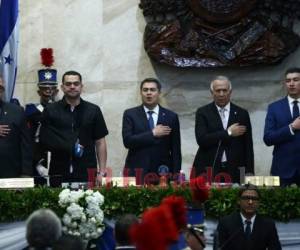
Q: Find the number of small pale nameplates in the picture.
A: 3